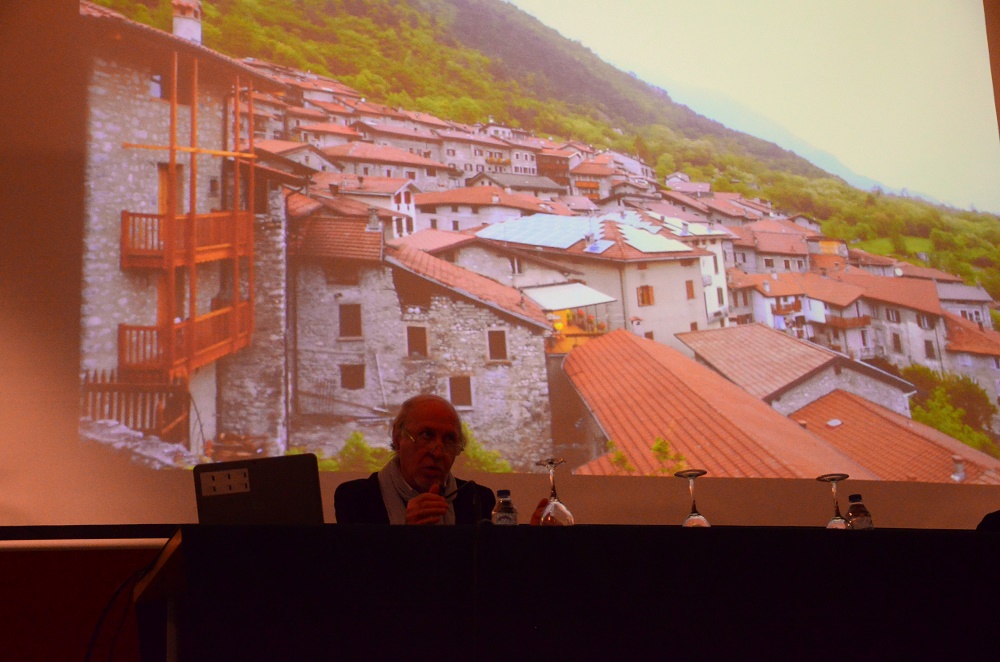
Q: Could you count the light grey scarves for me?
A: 1